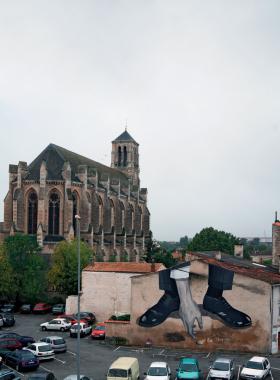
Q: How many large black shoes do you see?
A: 2